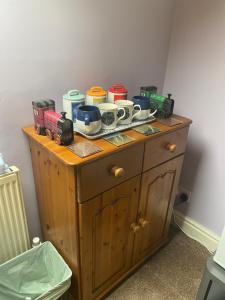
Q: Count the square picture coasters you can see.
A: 4